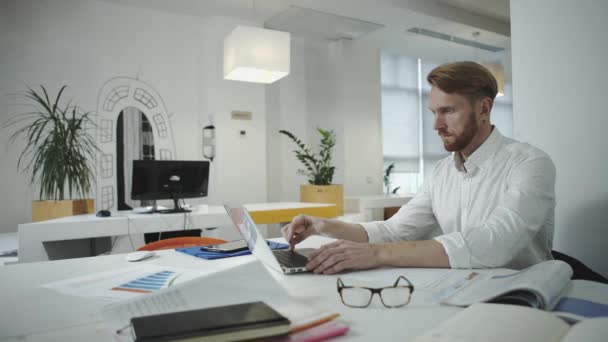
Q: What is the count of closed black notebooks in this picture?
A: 1